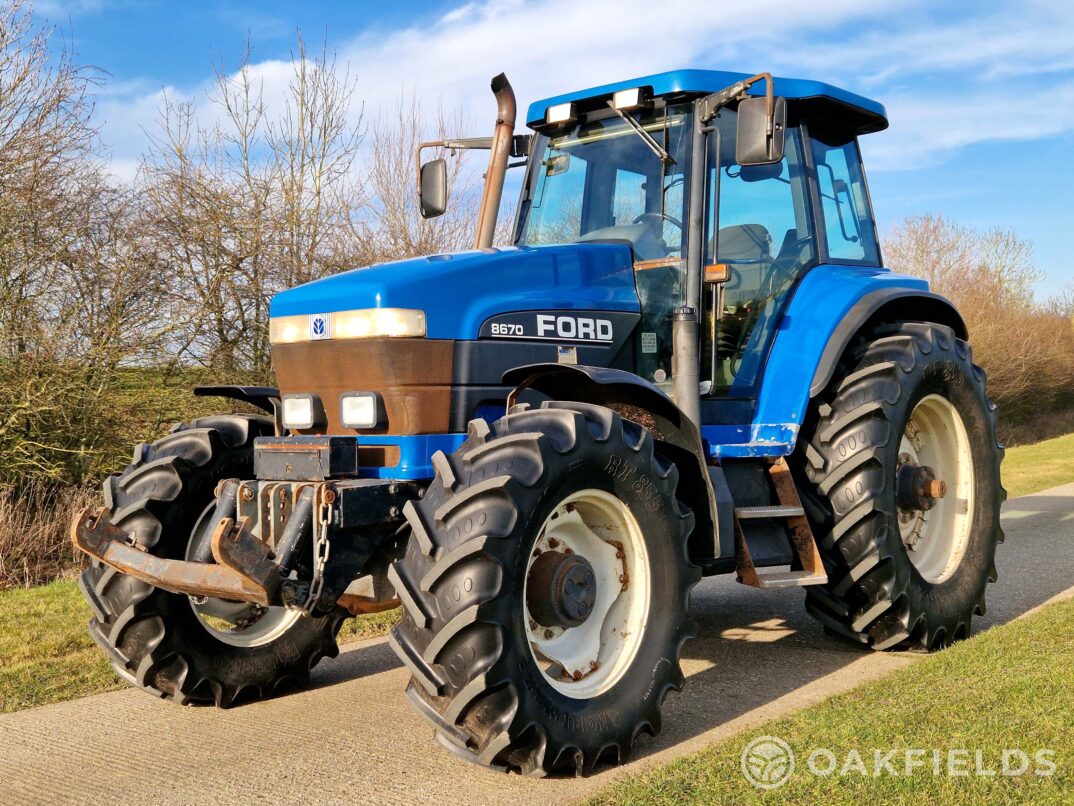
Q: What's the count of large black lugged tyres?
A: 3